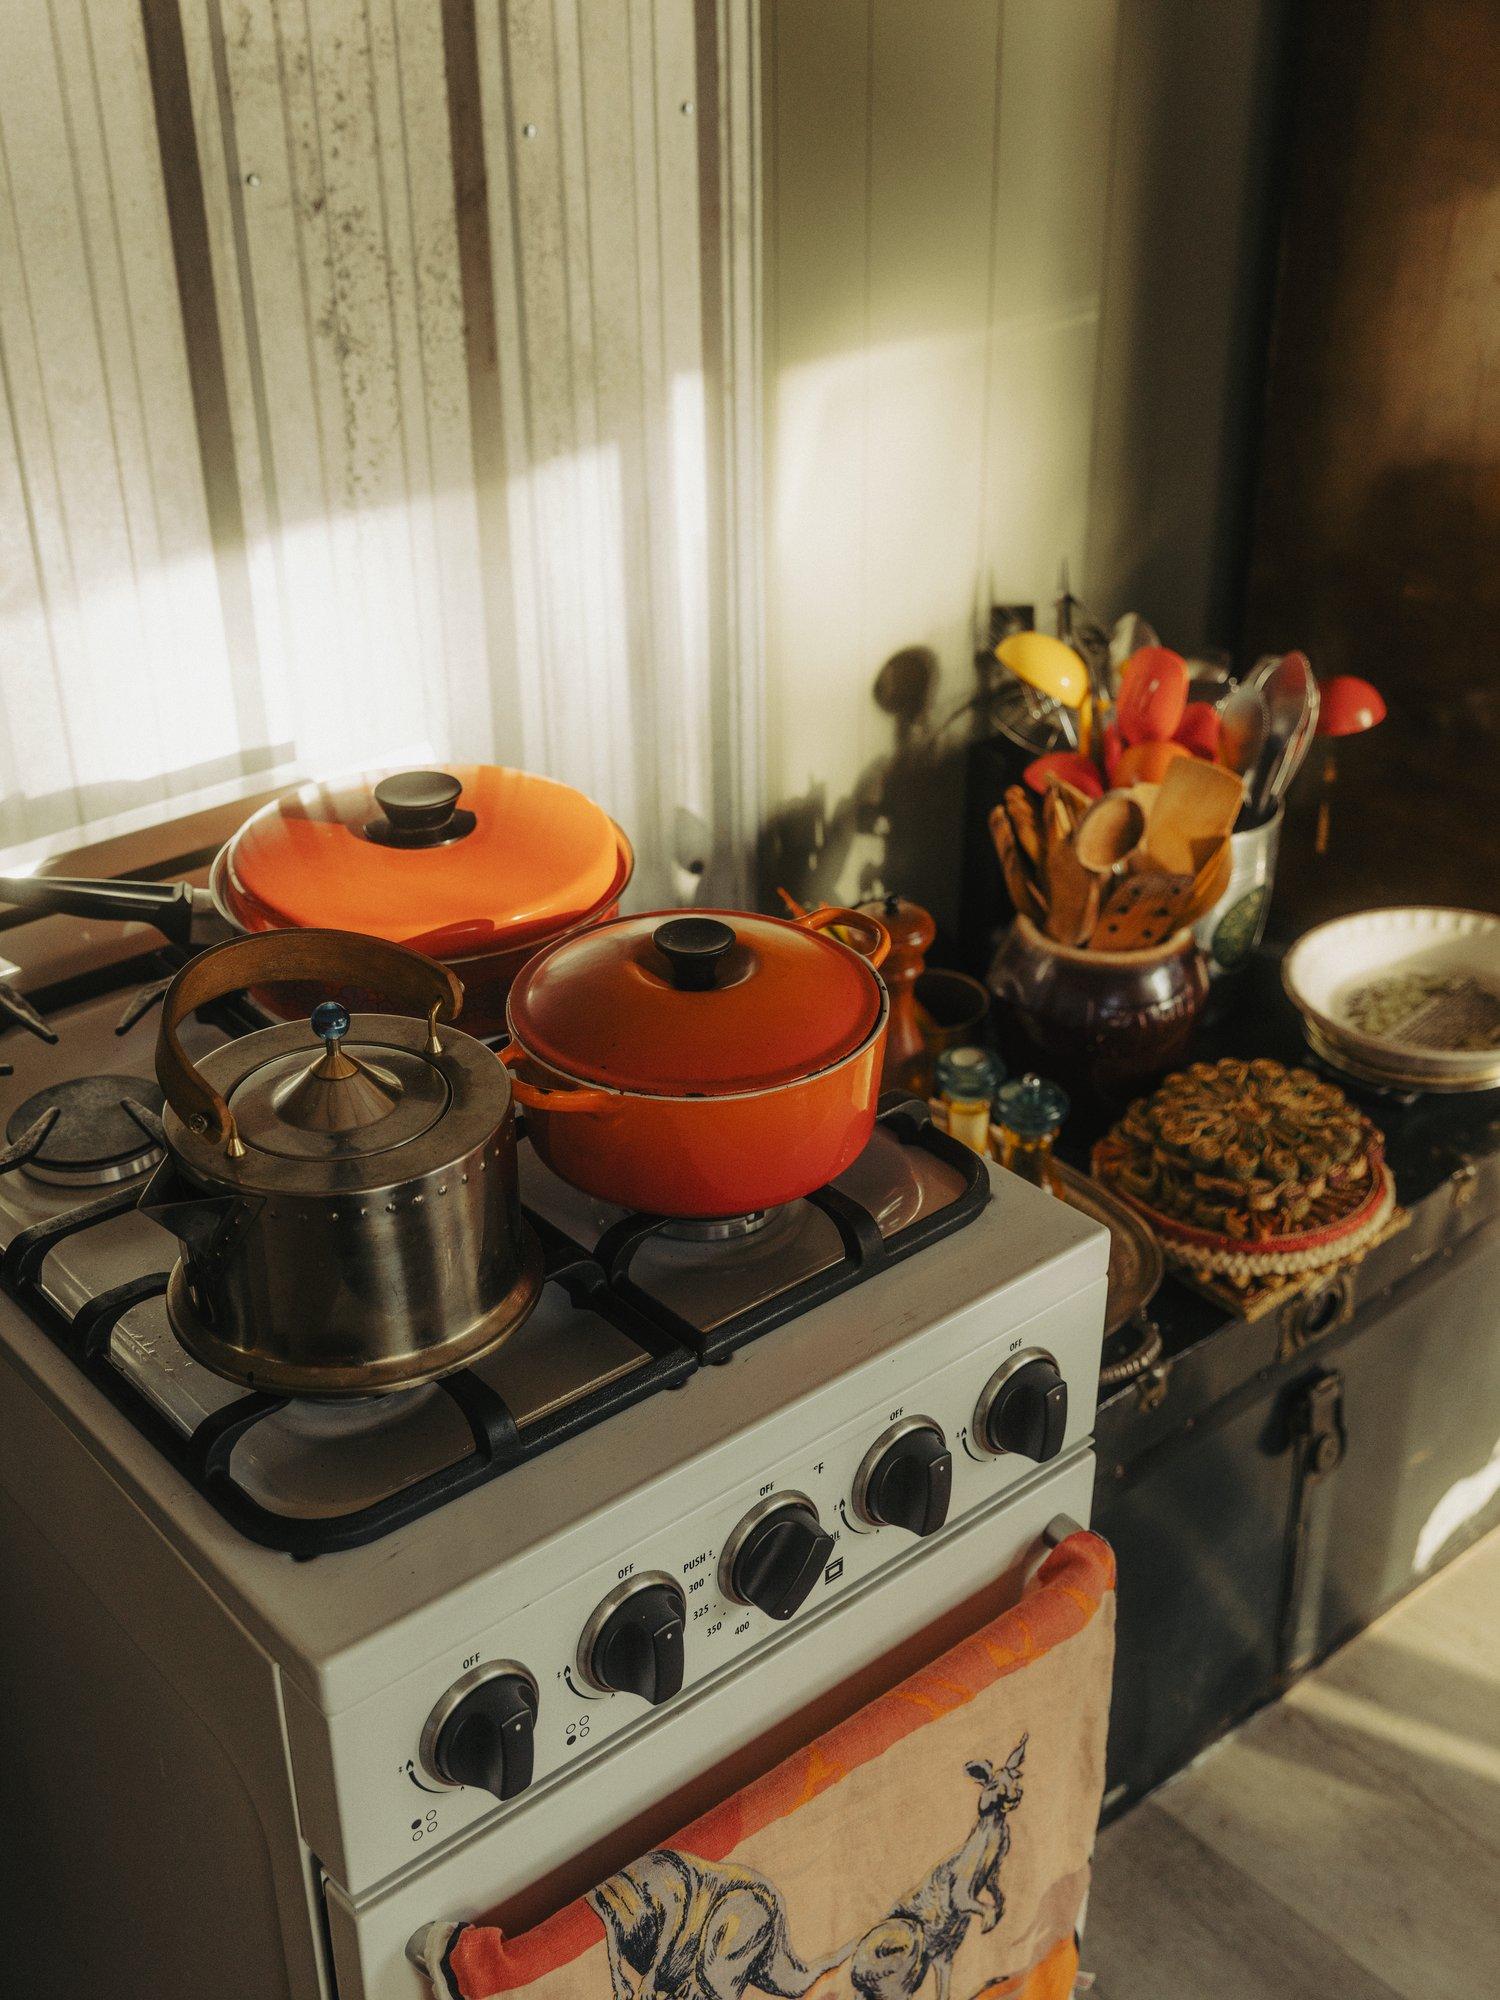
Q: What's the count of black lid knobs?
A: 2